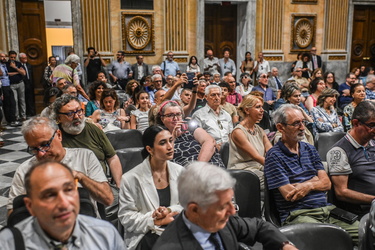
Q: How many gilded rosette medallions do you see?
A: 2